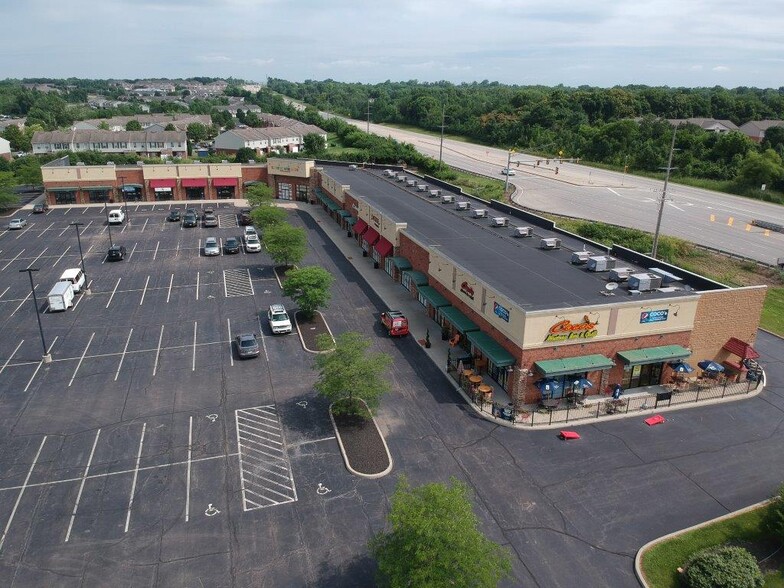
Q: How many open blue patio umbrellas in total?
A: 4